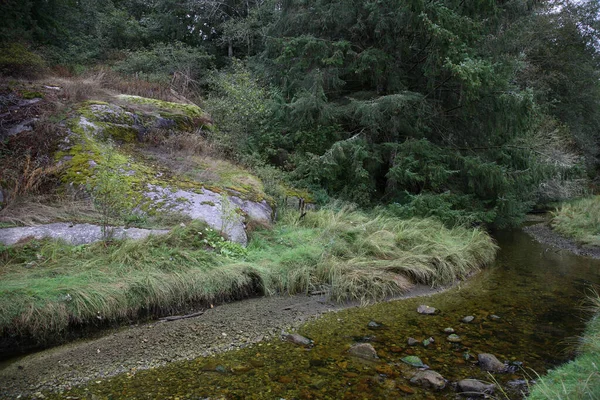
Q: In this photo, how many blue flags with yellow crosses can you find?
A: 0